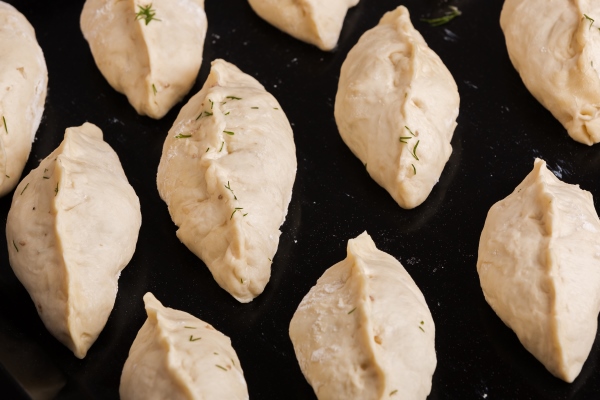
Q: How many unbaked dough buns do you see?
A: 10